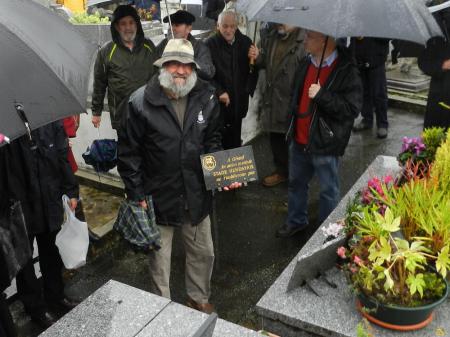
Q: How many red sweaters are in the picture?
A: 1